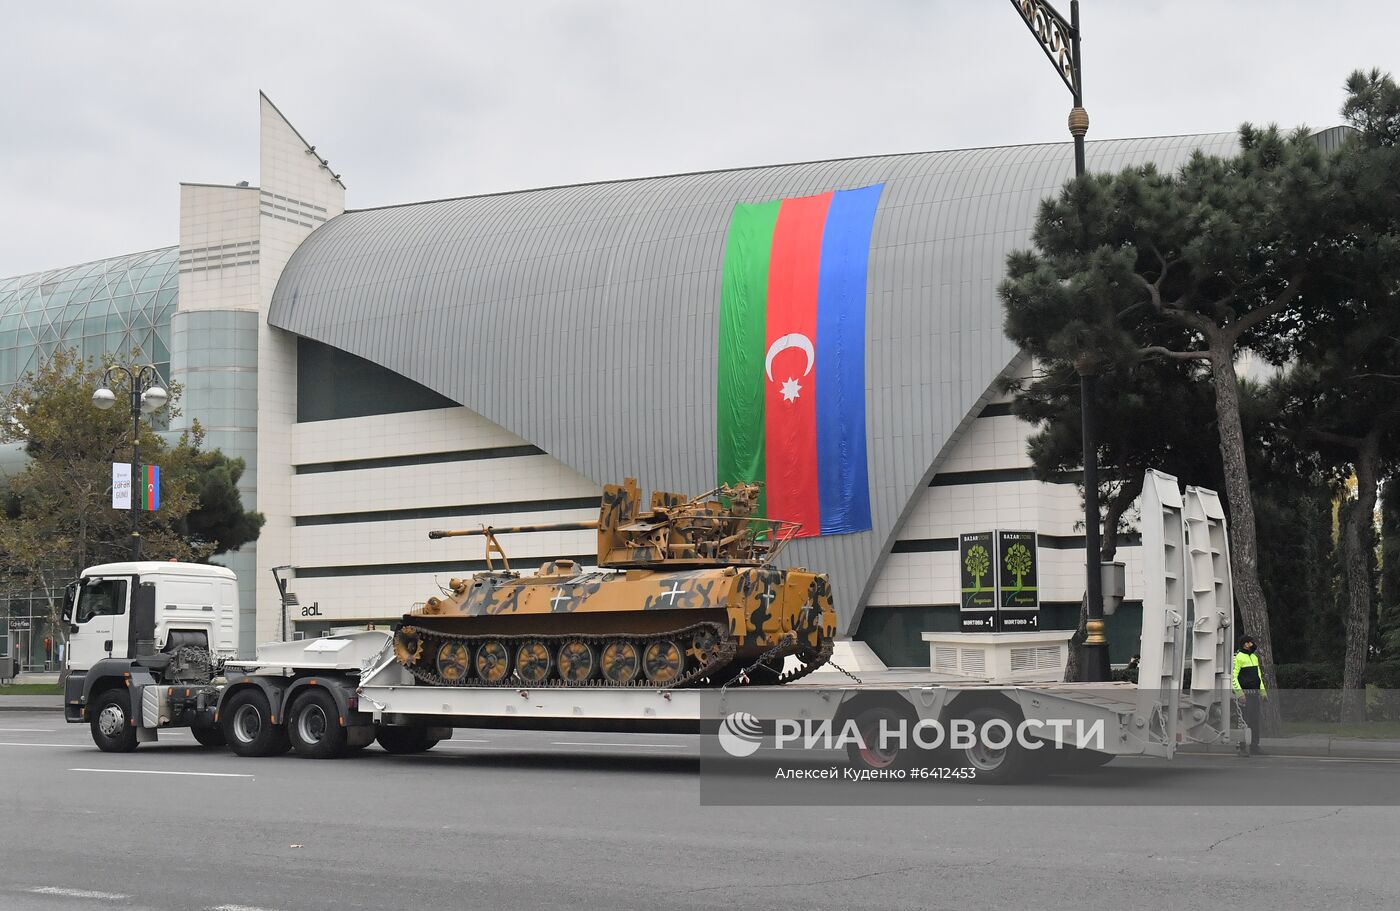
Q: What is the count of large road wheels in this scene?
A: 6